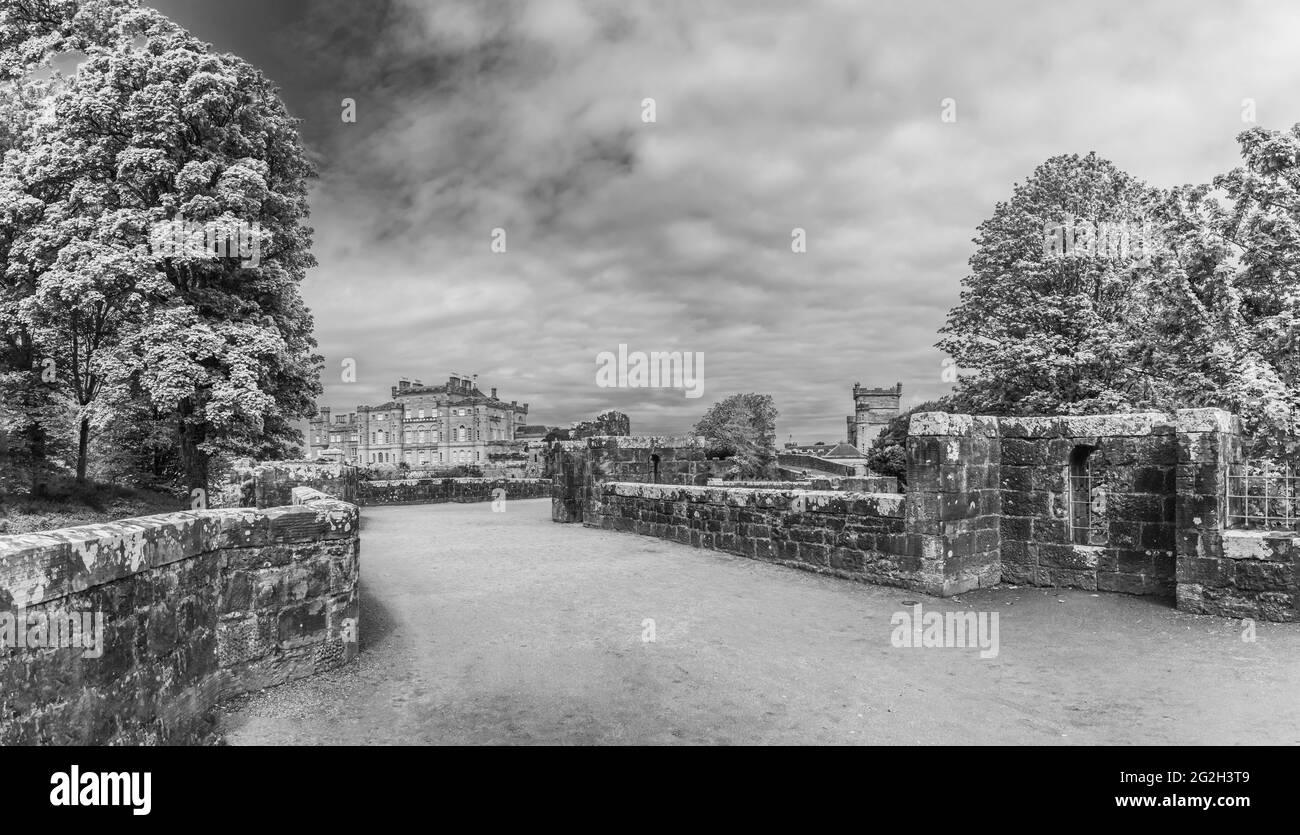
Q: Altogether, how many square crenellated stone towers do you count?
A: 1